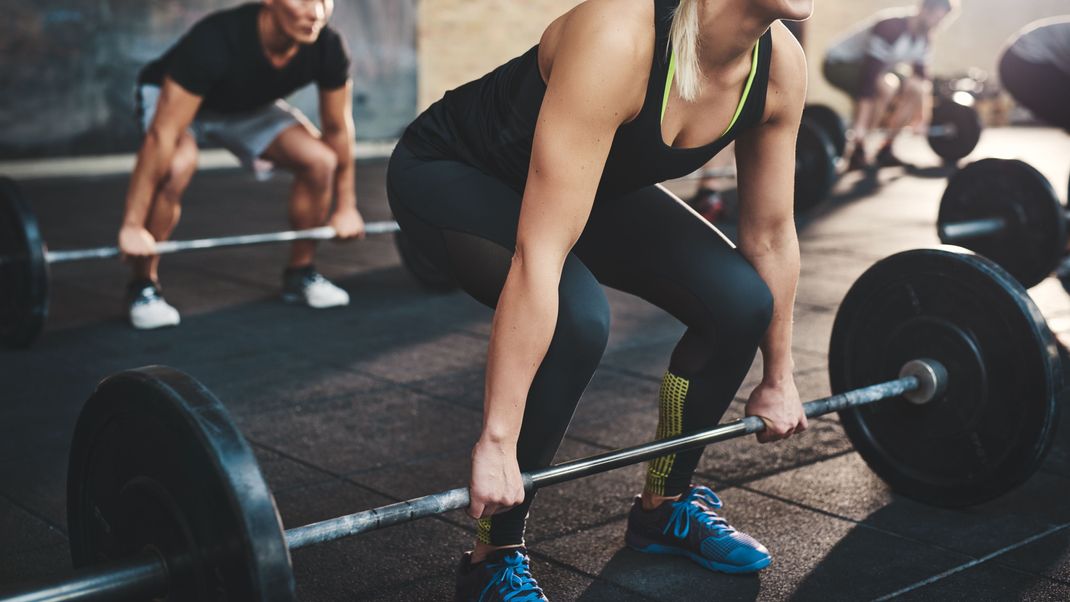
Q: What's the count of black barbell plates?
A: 8